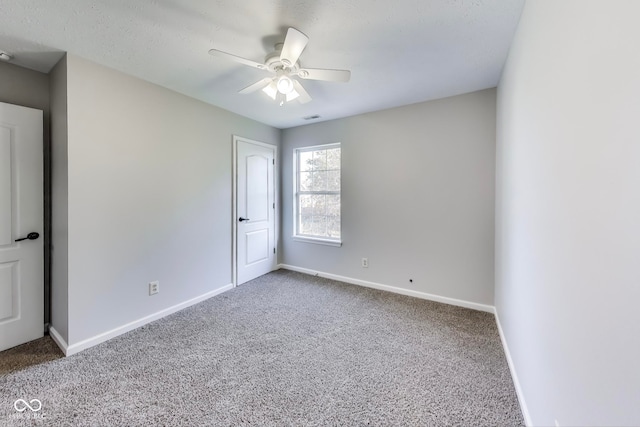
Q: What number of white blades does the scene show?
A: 5